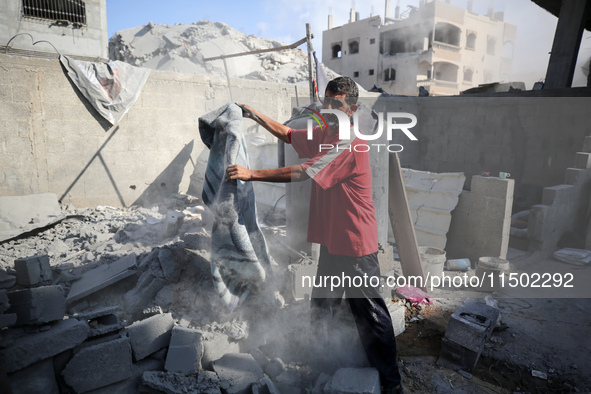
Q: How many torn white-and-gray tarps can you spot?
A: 1